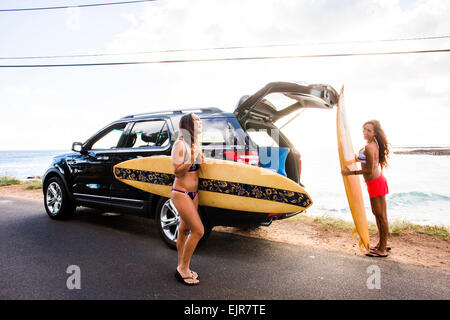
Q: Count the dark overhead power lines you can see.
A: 3